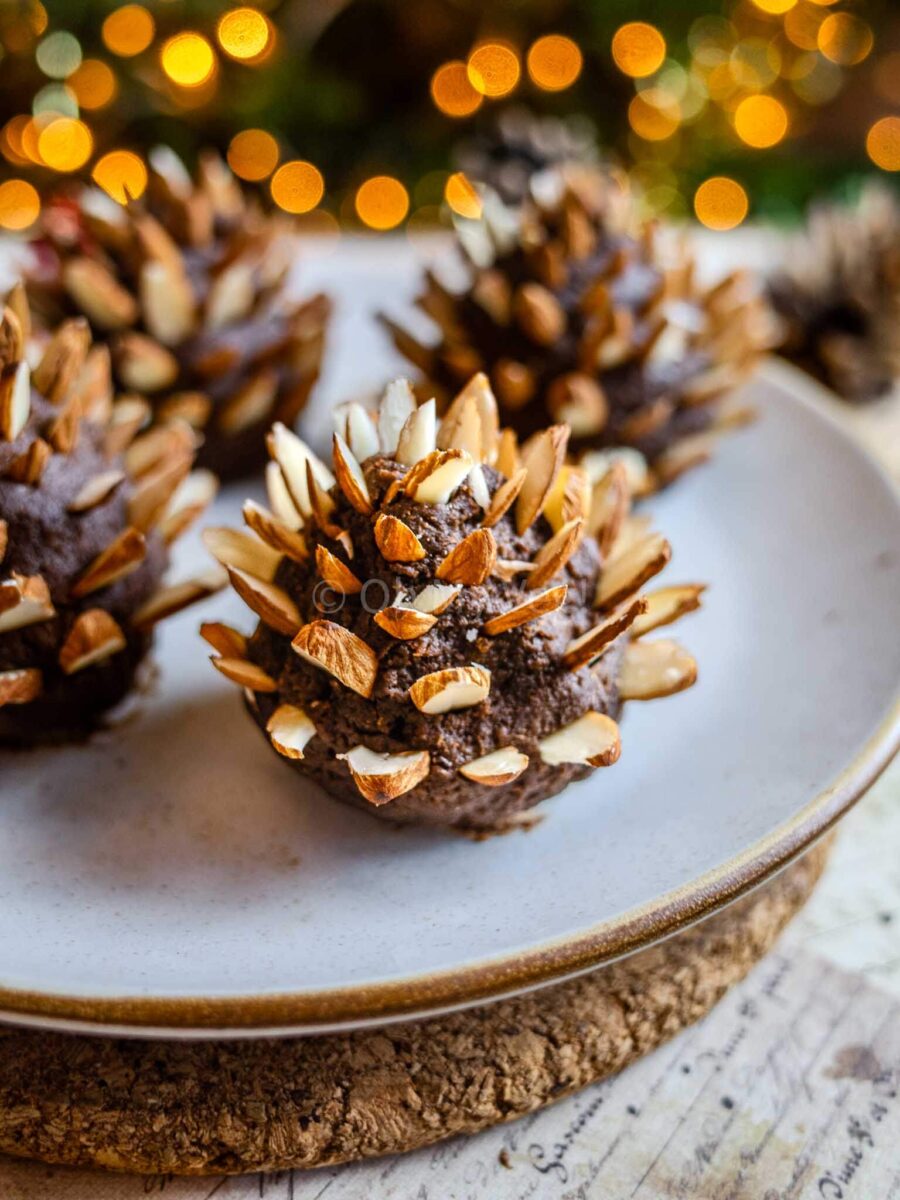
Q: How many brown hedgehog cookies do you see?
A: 4